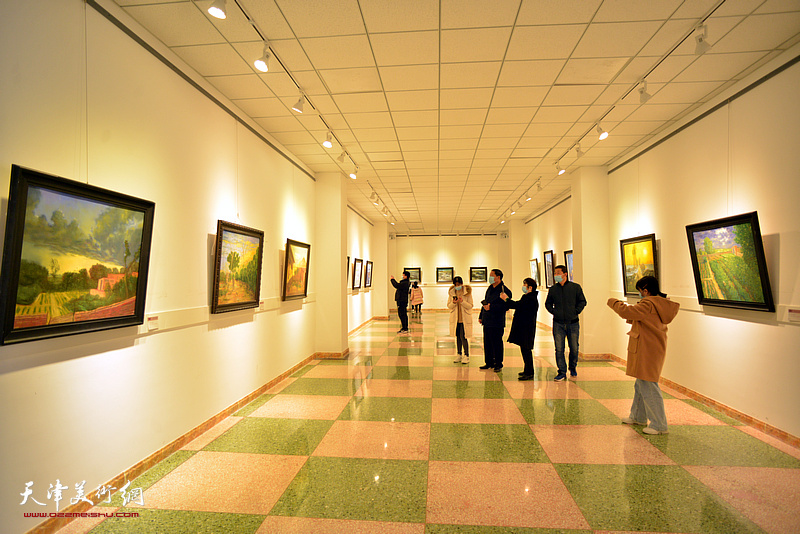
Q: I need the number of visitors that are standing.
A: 7